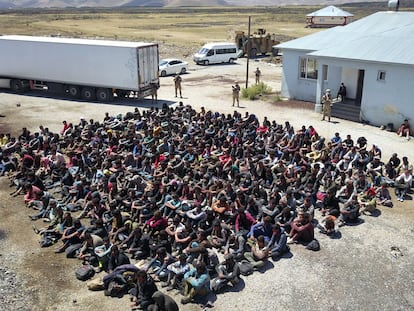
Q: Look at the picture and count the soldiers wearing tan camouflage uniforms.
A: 5